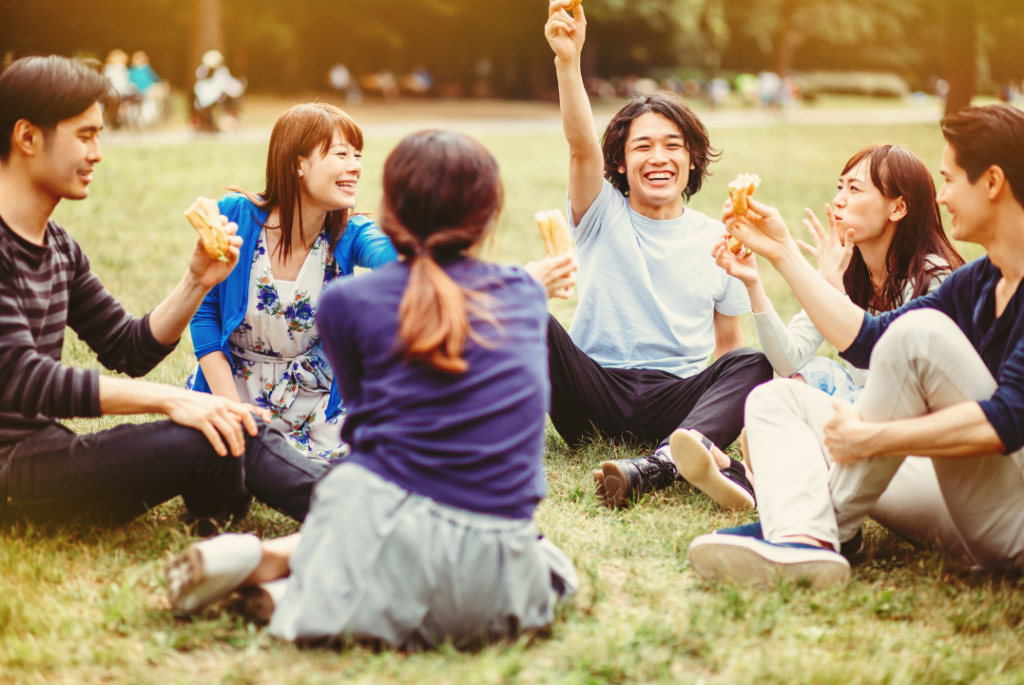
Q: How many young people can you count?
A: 6